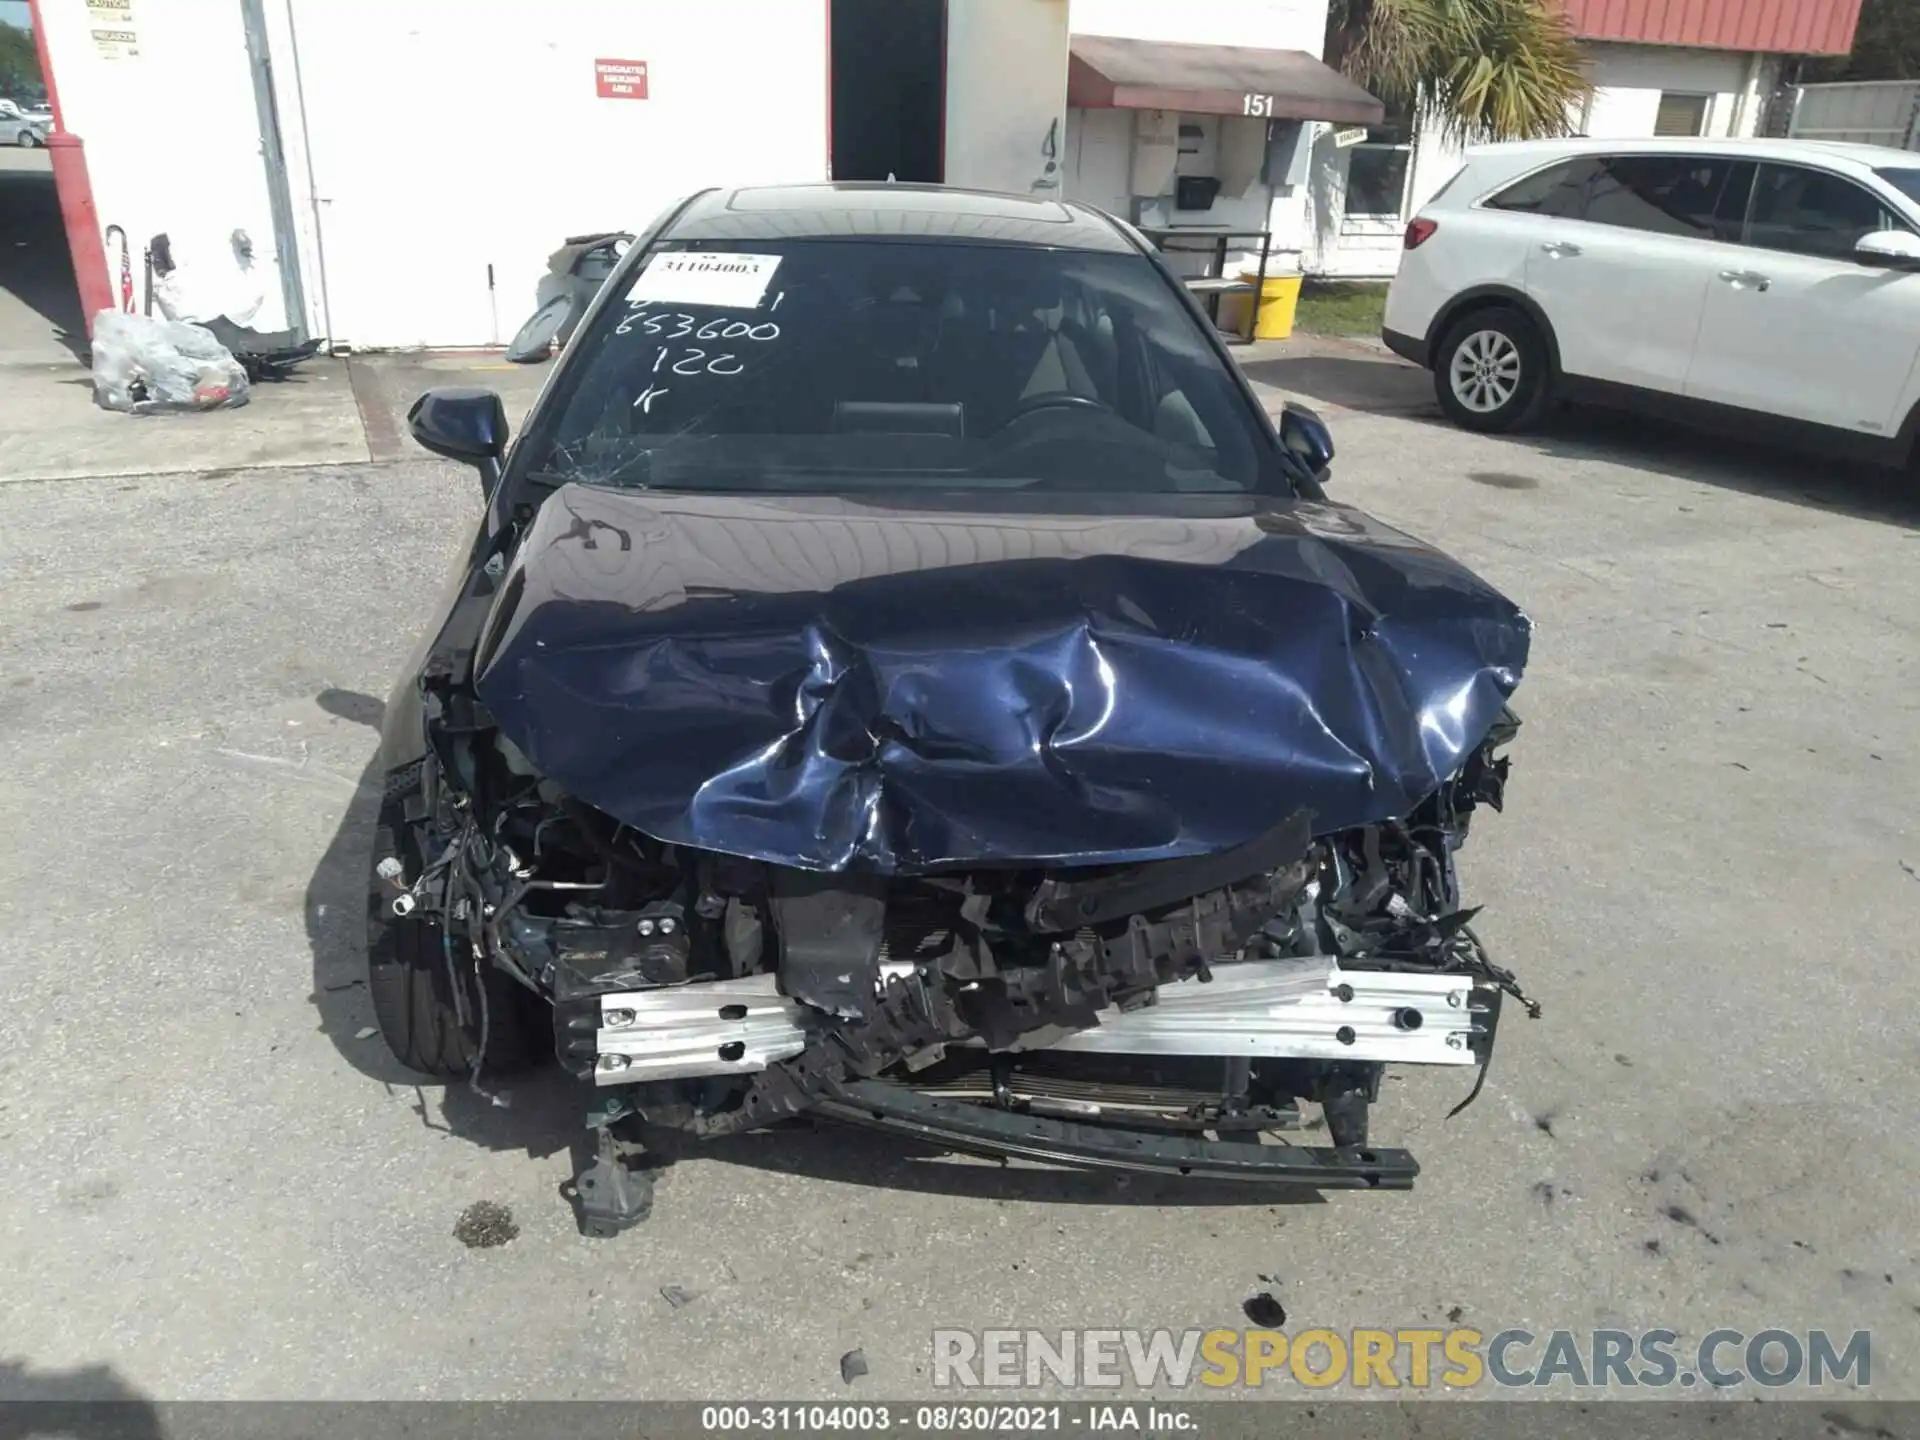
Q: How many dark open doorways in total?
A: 1